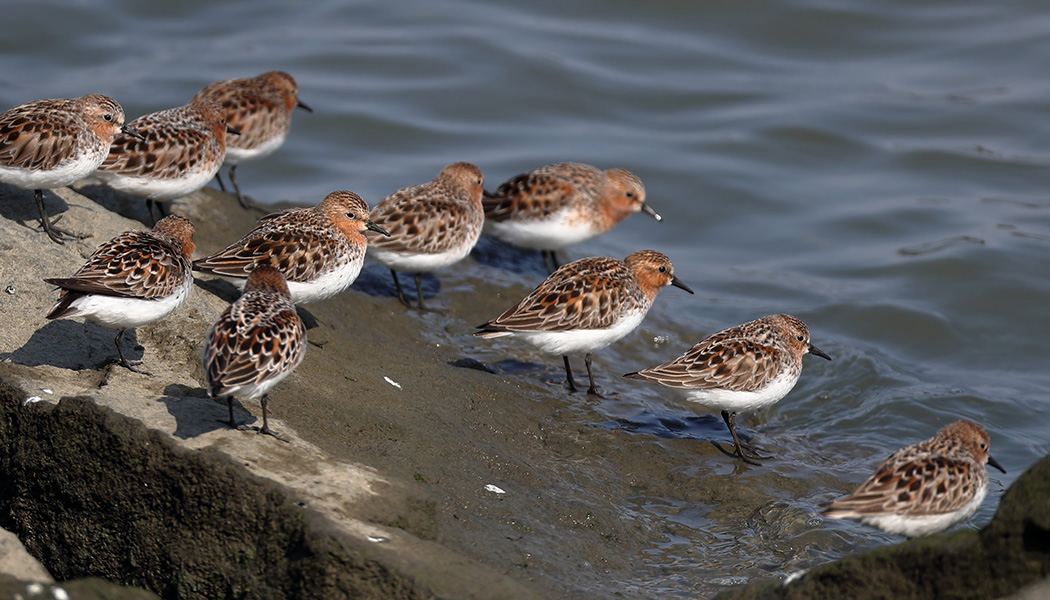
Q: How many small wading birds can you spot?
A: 11